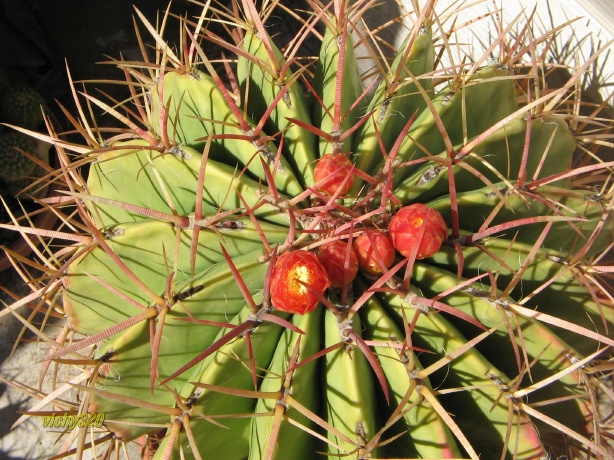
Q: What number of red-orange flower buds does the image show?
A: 5